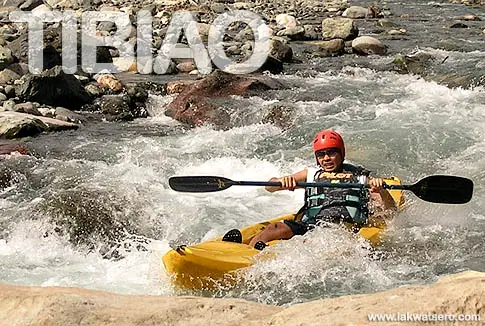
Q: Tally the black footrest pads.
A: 2